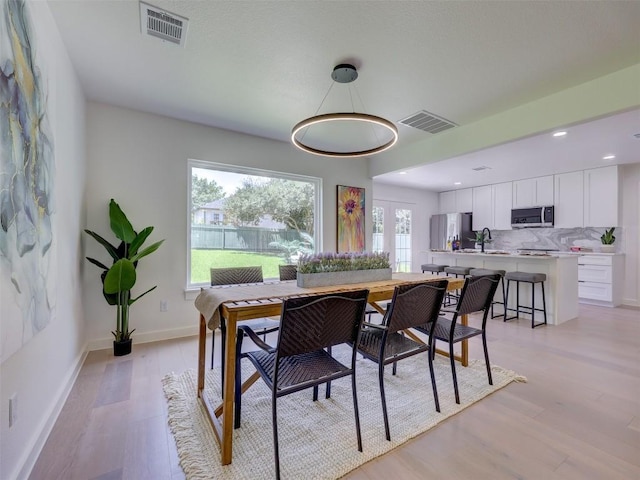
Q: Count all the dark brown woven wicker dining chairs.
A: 5